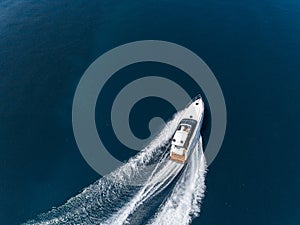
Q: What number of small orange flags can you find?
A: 0